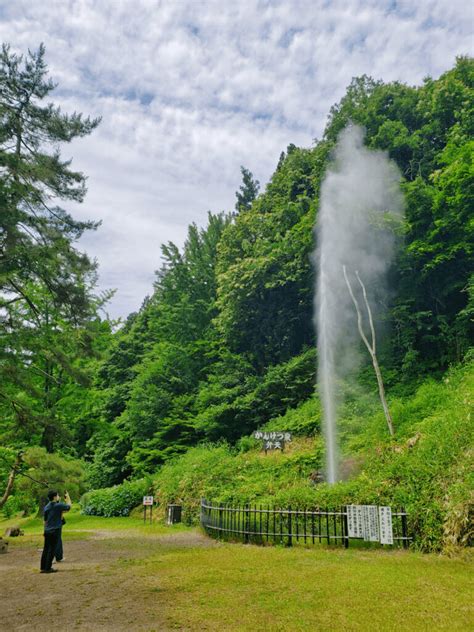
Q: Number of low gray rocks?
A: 2